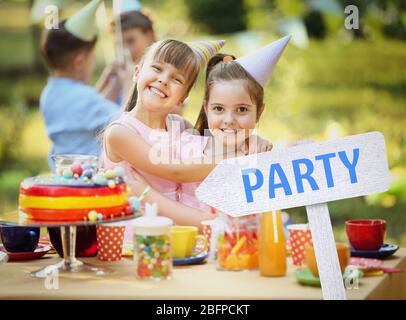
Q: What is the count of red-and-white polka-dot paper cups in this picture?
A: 3